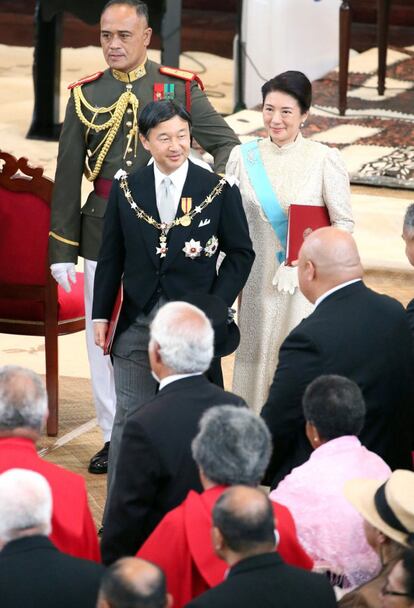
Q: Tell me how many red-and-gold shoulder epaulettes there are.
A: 2